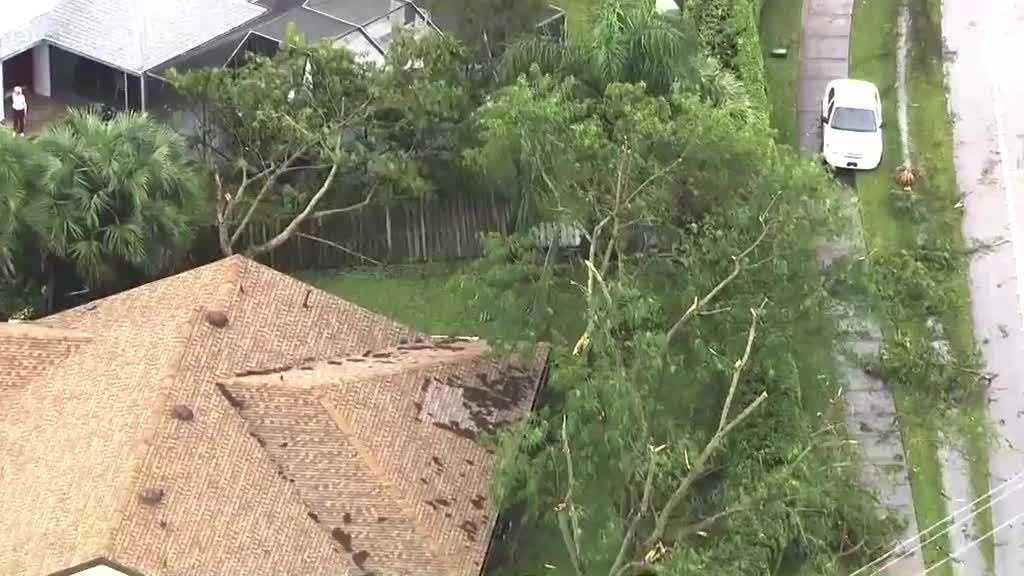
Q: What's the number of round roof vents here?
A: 3